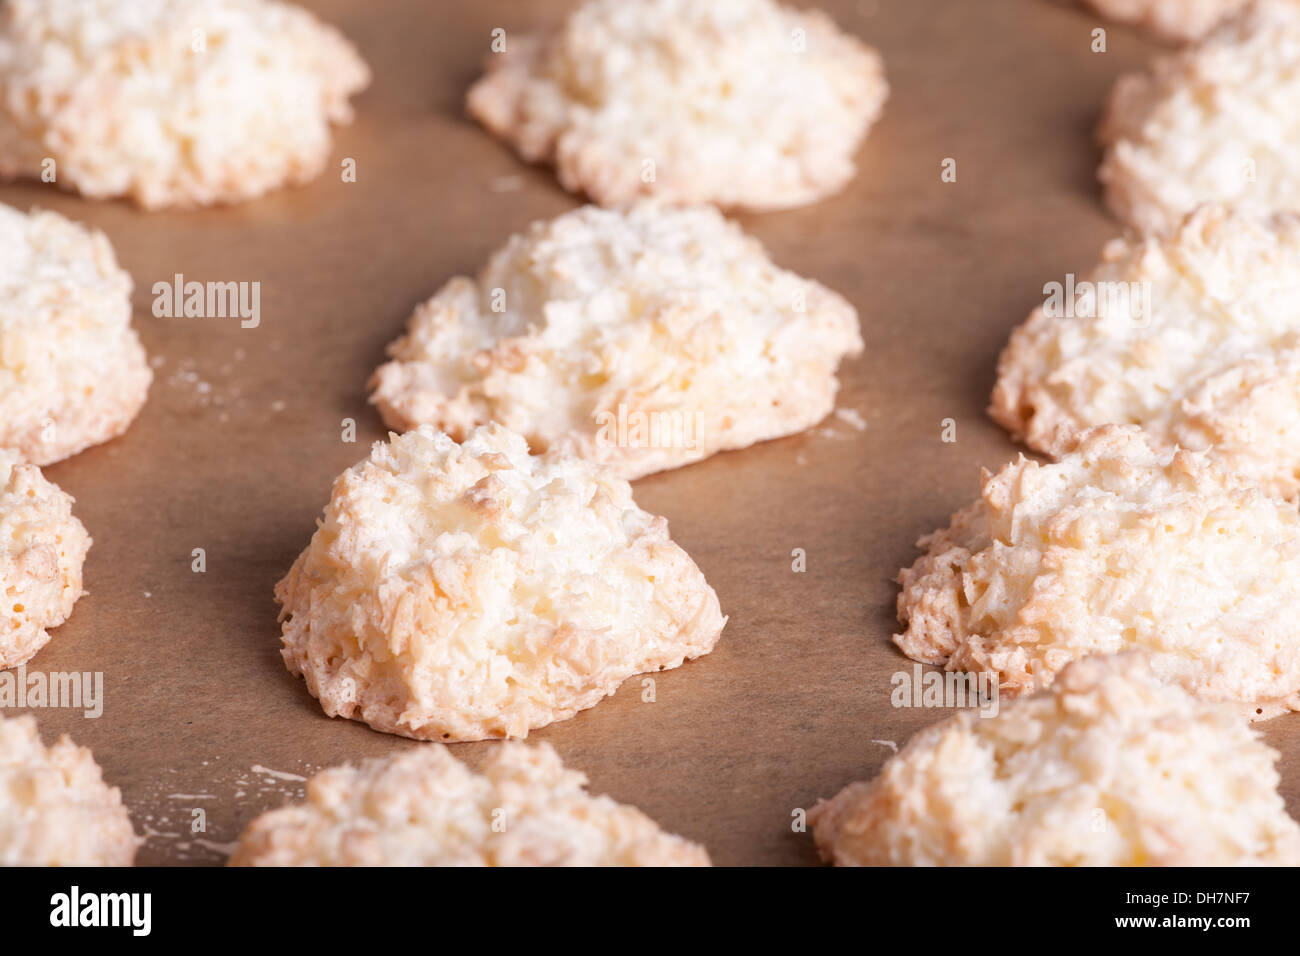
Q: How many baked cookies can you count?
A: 13